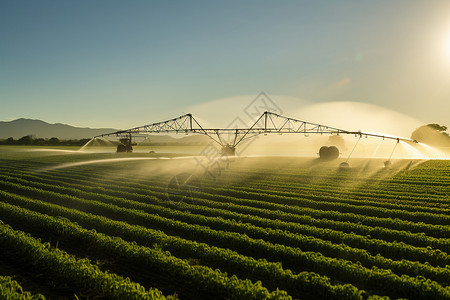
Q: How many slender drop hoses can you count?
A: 2